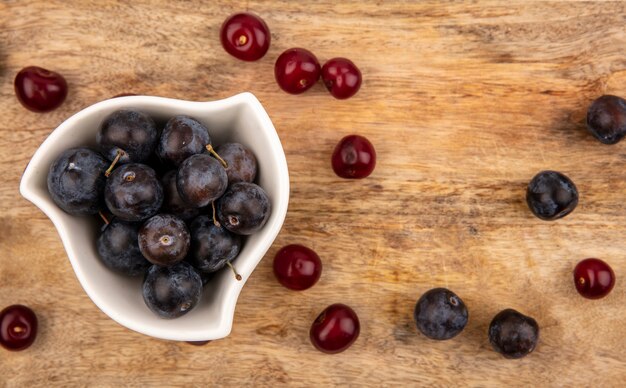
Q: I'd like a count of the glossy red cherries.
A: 9